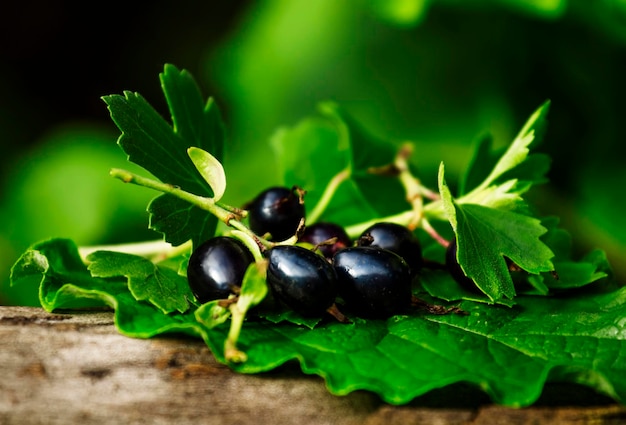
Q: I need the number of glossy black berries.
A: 7